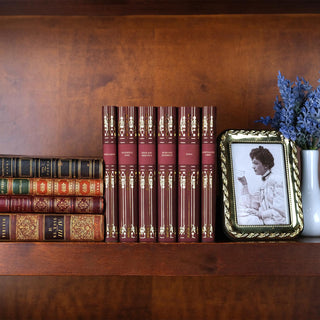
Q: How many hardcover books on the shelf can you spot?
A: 10